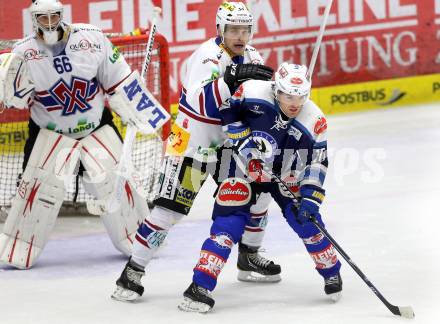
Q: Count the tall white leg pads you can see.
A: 2